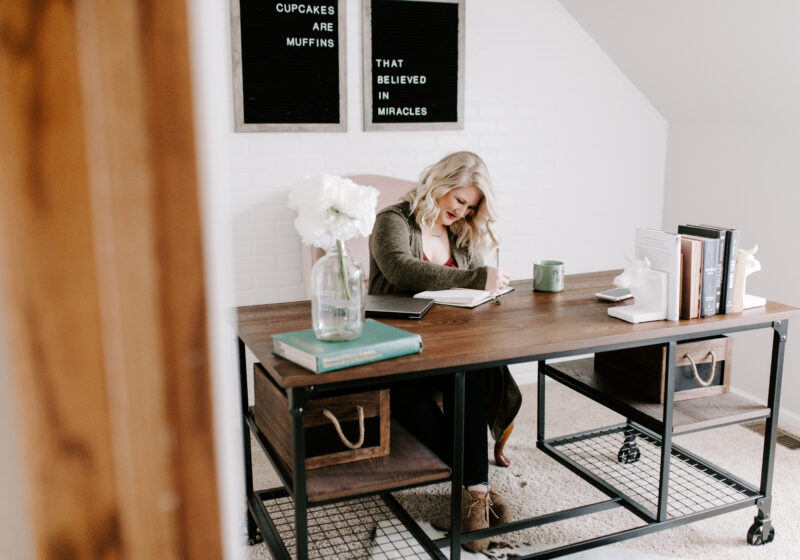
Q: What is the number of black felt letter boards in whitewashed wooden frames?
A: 2